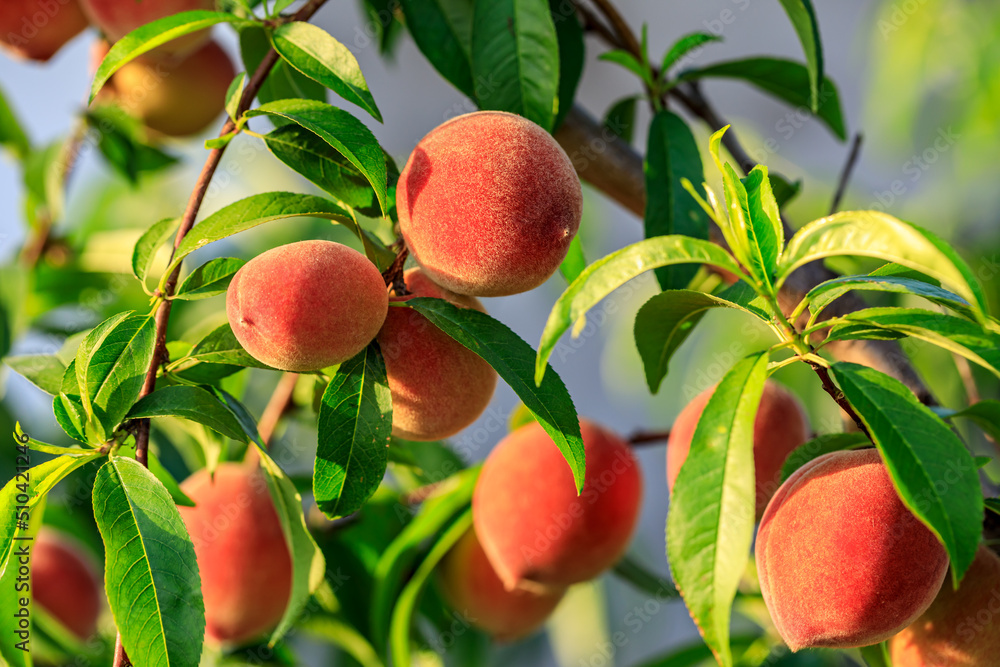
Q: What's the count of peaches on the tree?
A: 13